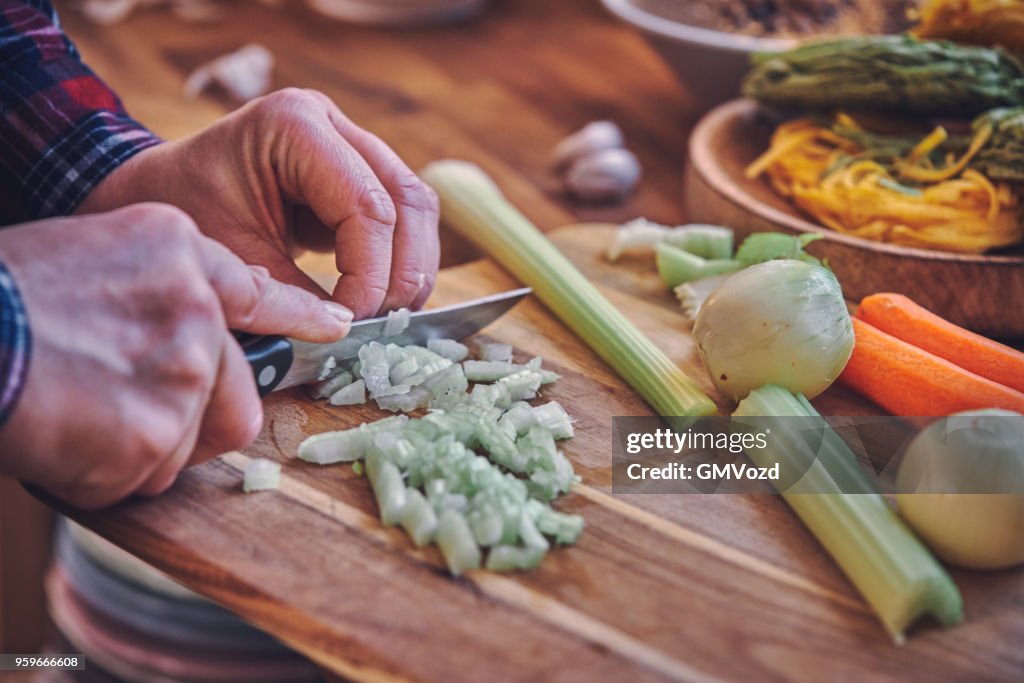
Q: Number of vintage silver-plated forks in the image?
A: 0